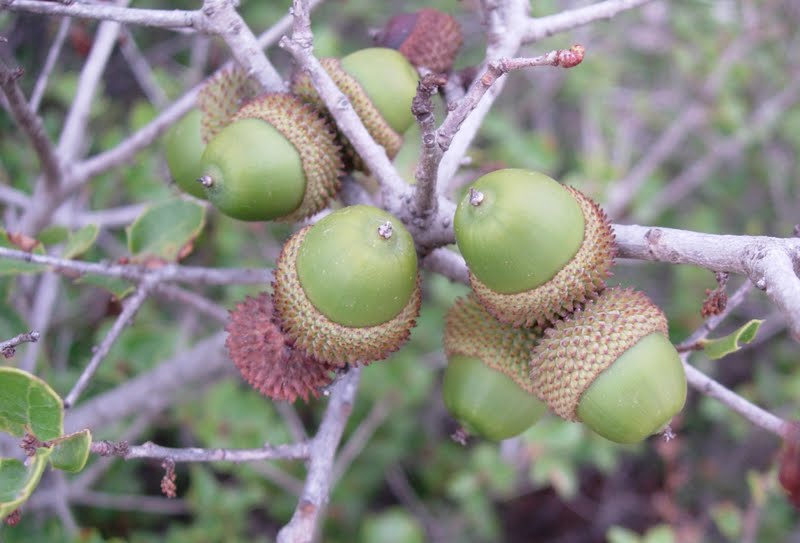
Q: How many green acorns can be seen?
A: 7